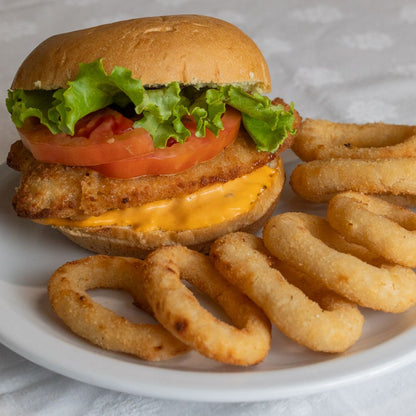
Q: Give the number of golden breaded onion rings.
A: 7